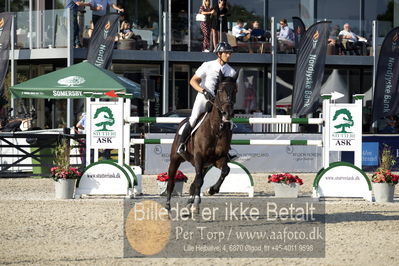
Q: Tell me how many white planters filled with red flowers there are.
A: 4